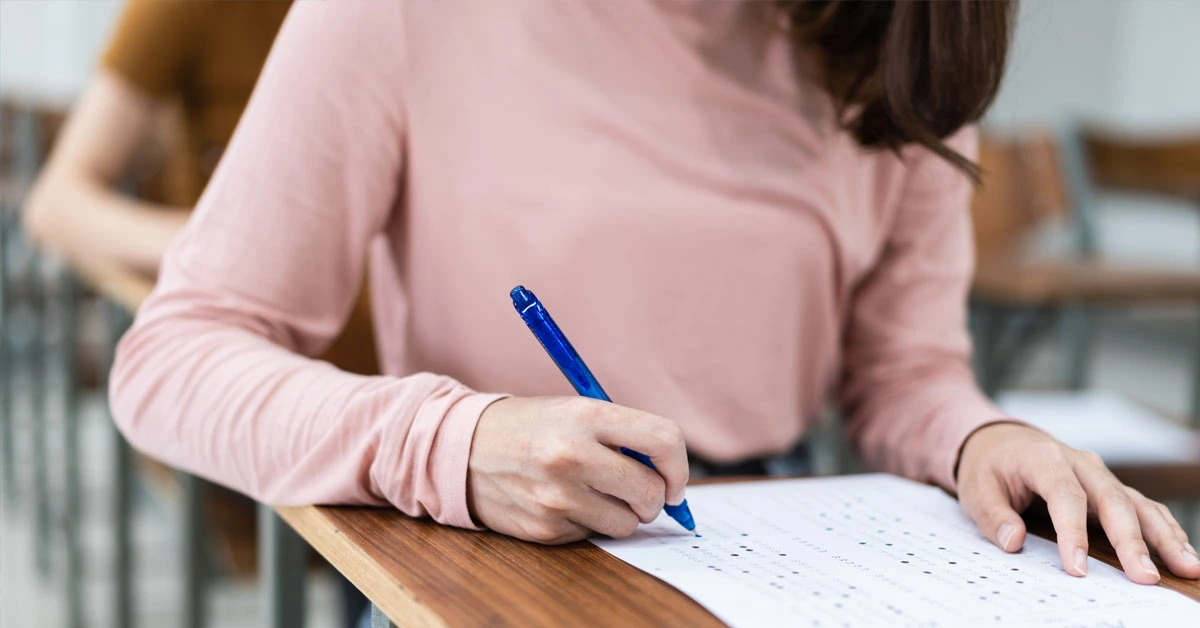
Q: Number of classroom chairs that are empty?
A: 2